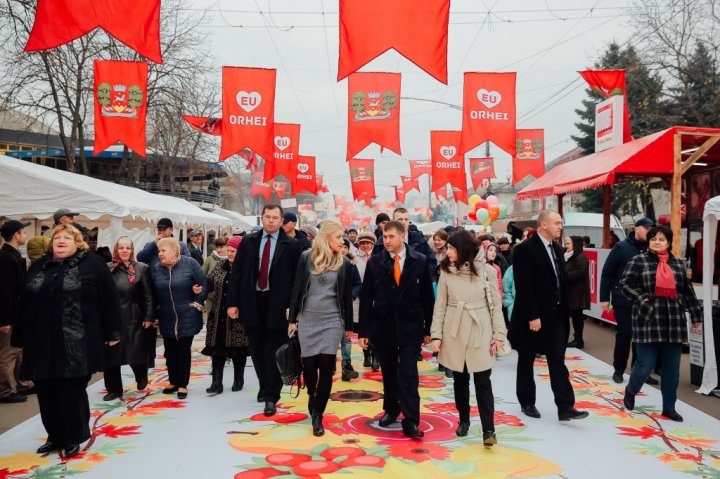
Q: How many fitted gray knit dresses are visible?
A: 1